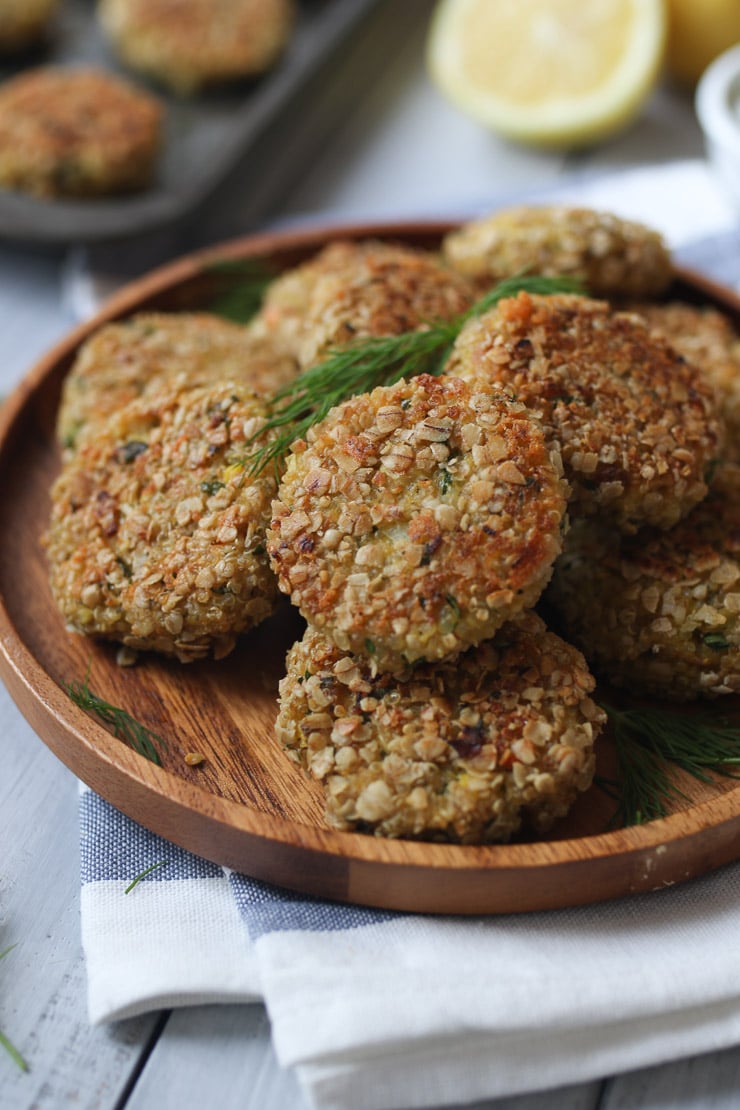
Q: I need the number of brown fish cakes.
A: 12